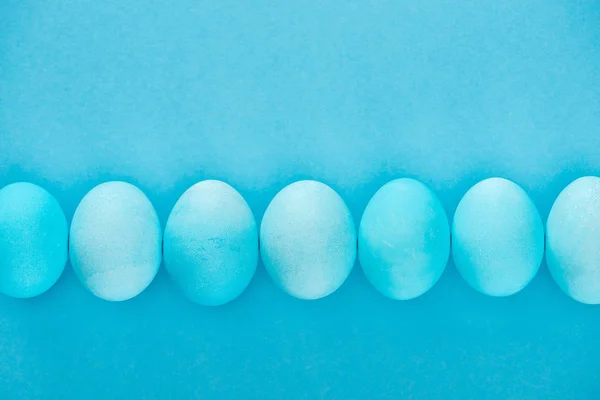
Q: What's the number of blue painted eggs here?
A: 7